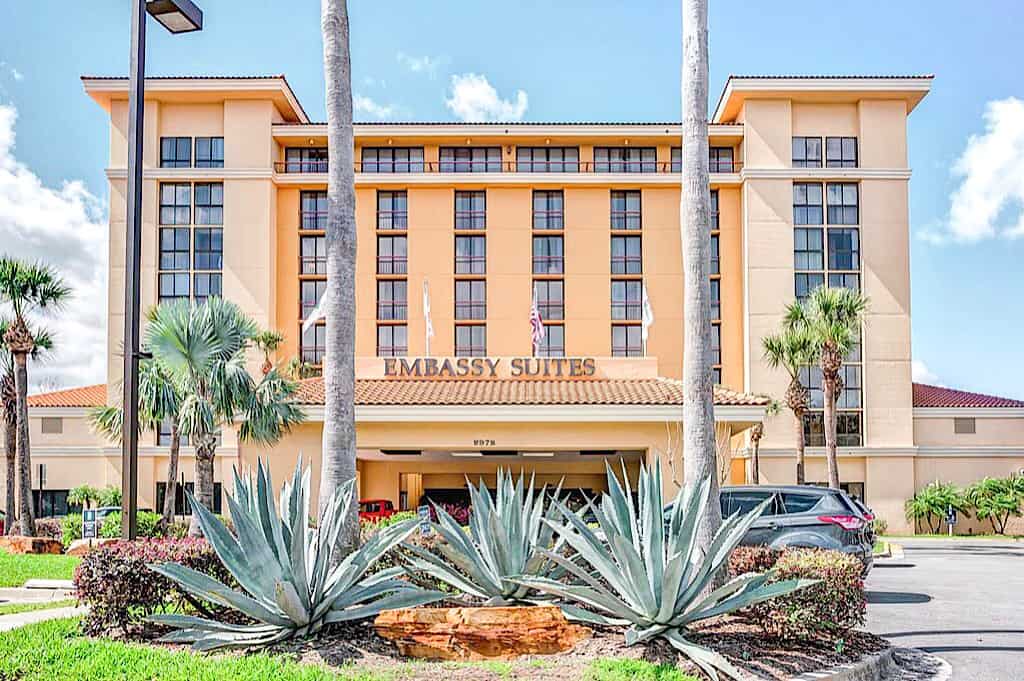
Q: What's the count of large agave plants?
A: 3